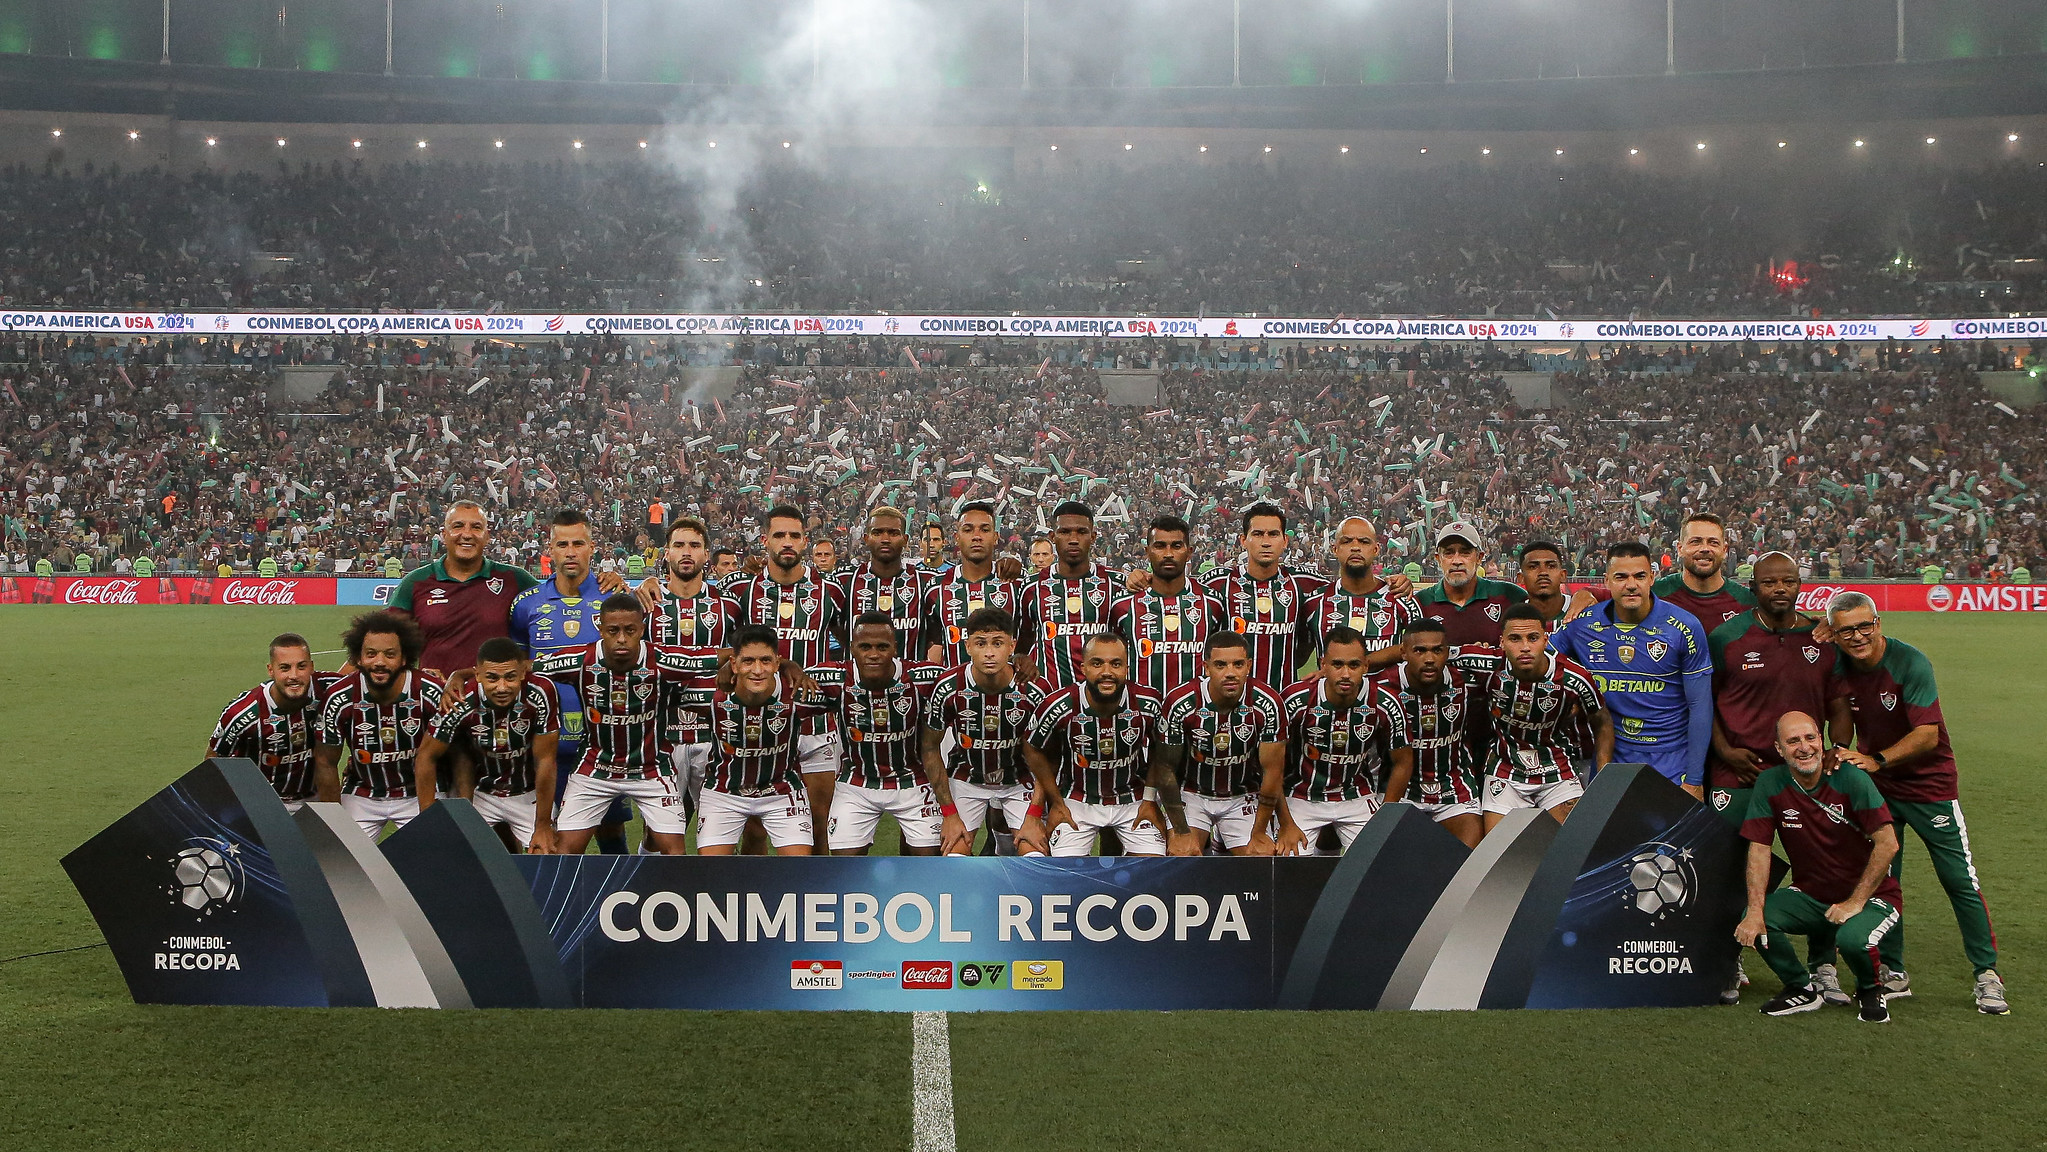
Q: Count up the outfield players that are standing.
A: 9